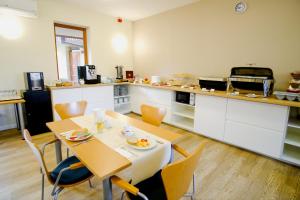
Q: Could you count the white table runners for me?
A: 1